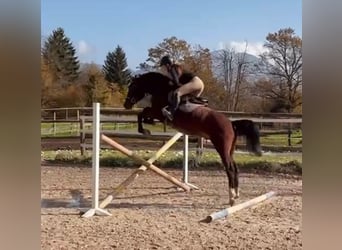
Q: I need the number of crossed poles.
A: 2